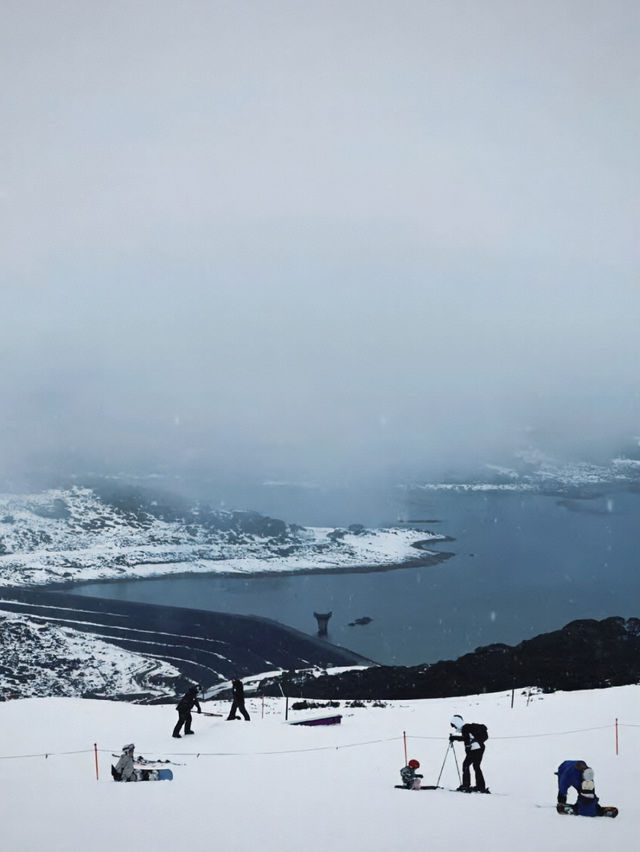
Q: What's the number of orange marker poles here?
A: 3